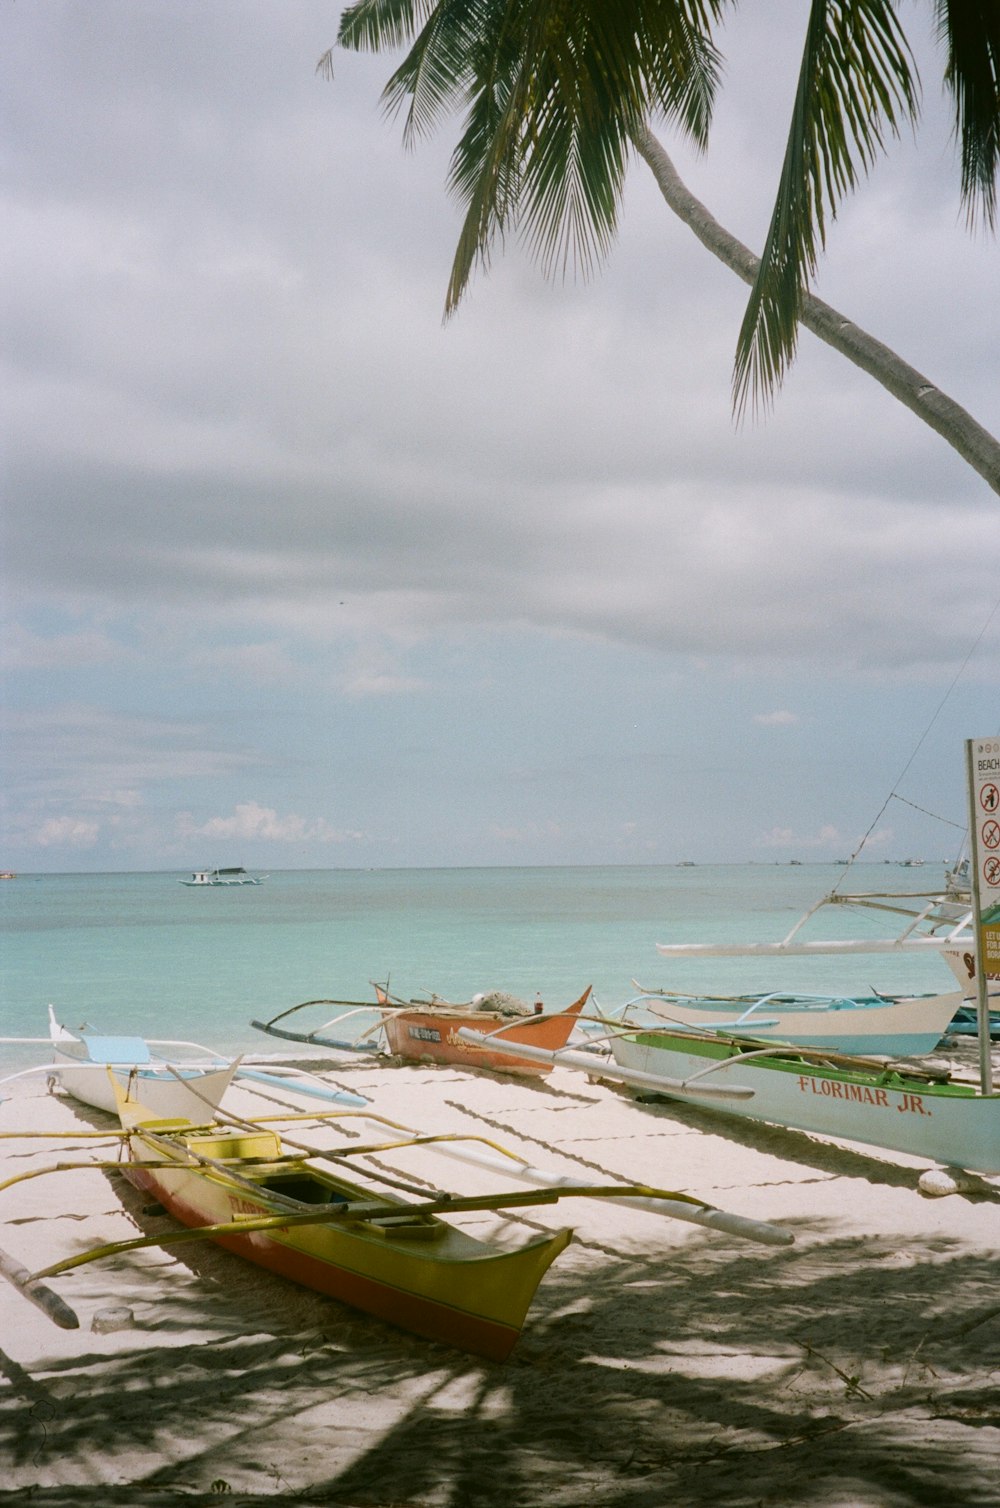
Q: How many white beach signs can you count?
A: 1